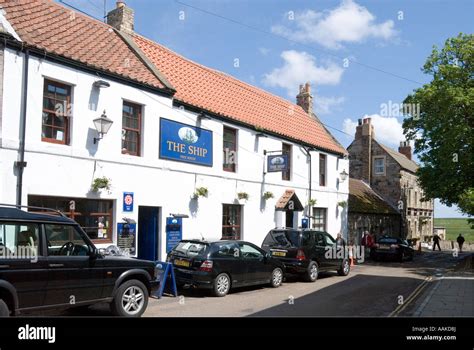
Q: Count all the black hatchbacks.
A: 1